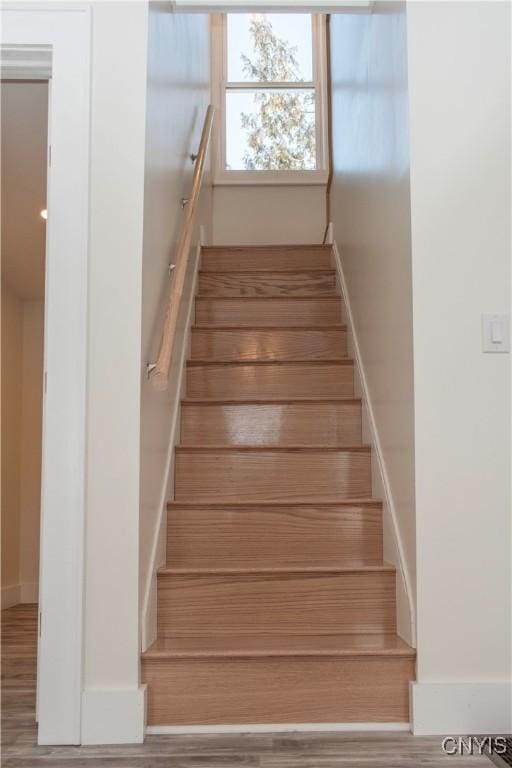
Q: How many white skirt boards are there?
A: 2